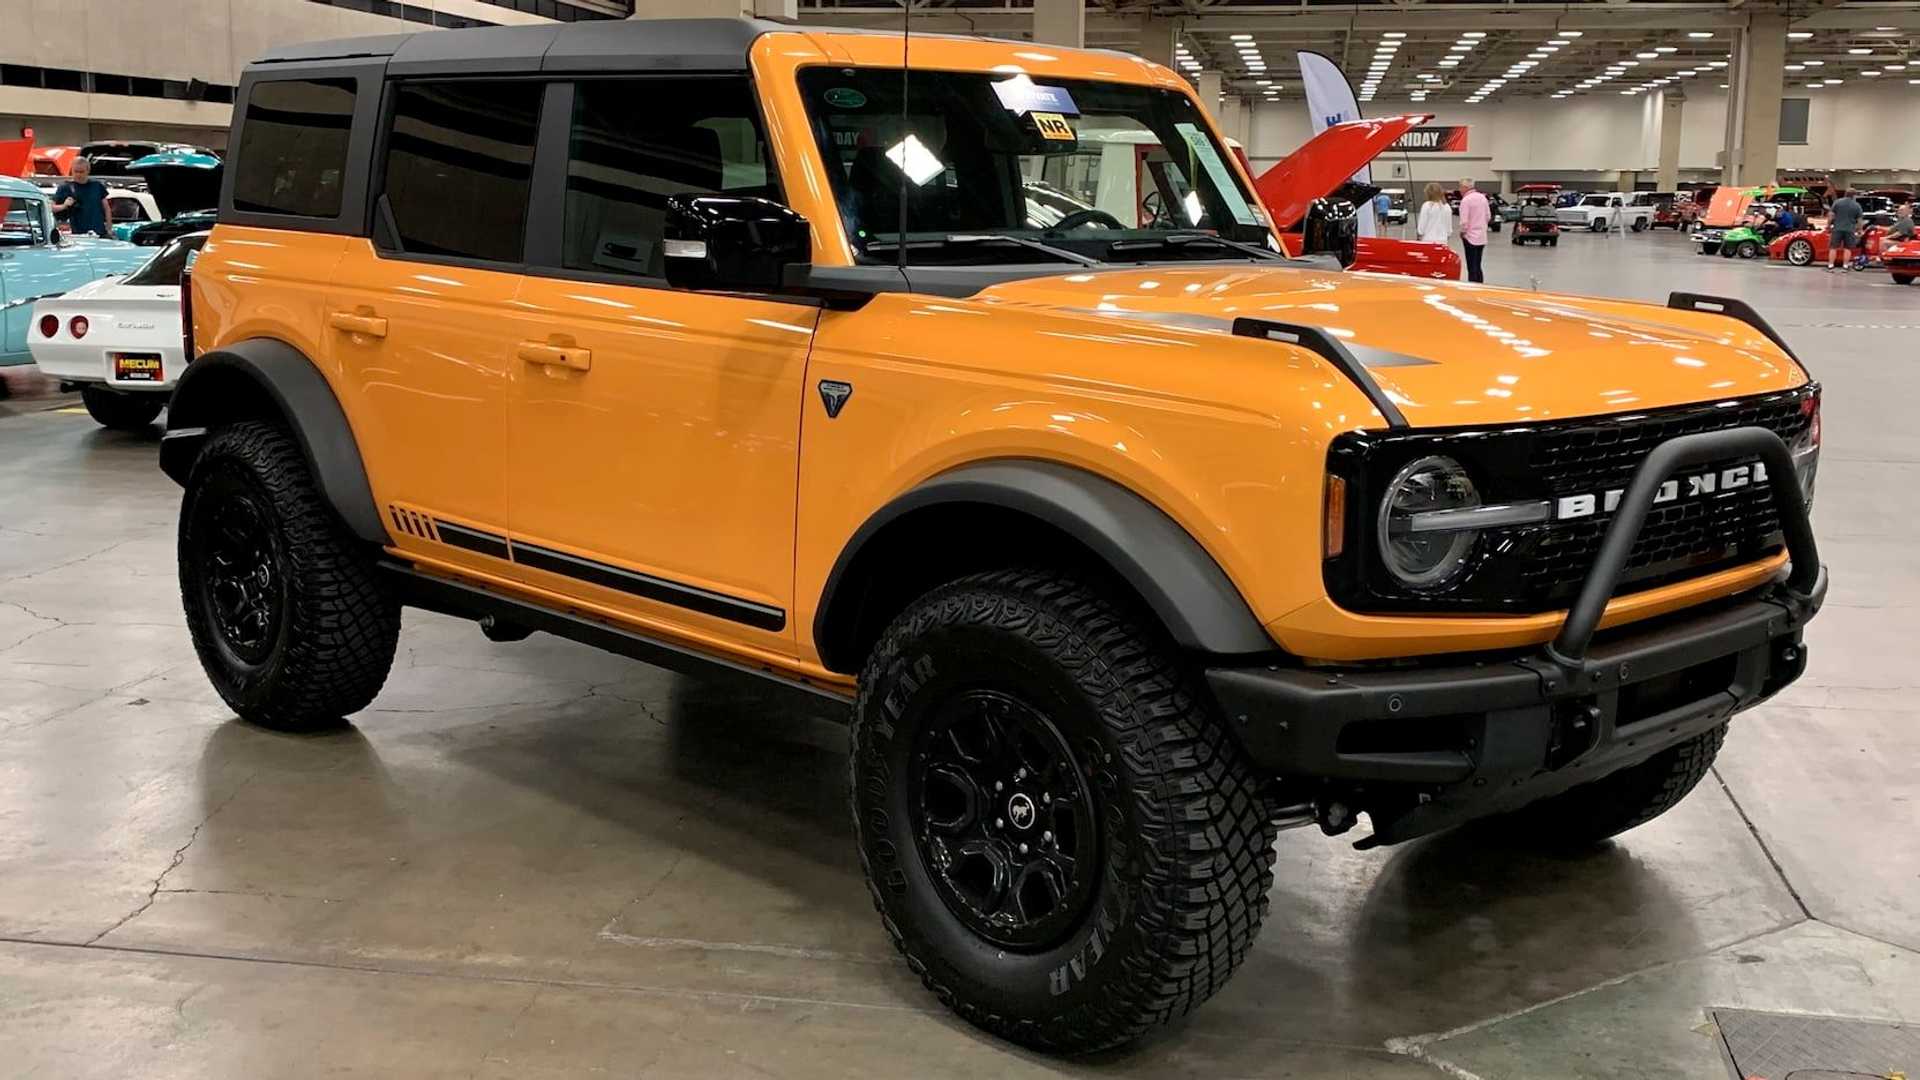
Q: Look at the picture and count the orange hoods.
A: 2